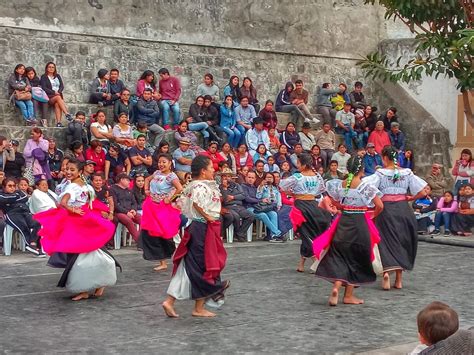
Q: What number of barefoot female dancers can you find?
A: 6